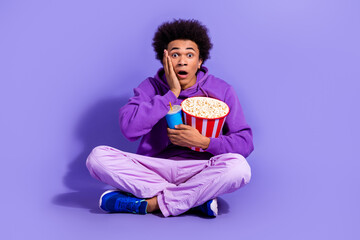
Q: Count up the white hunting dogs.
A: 0